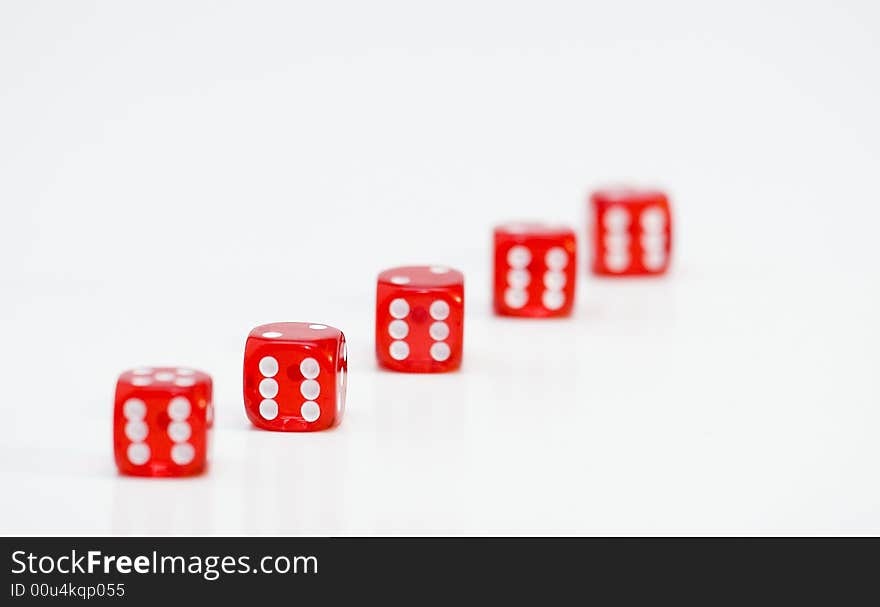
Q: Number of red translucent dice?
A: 5